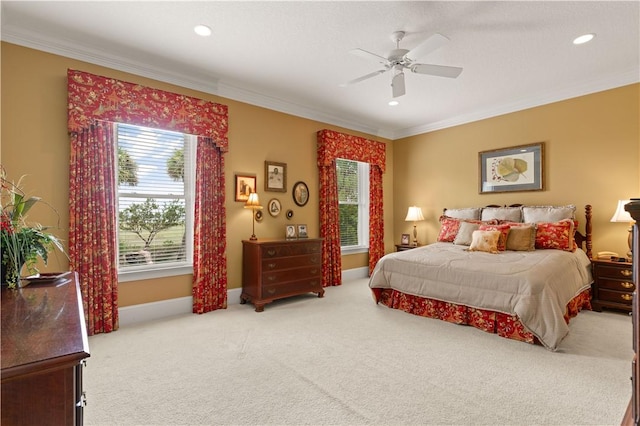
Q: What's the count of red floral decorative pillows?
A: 3